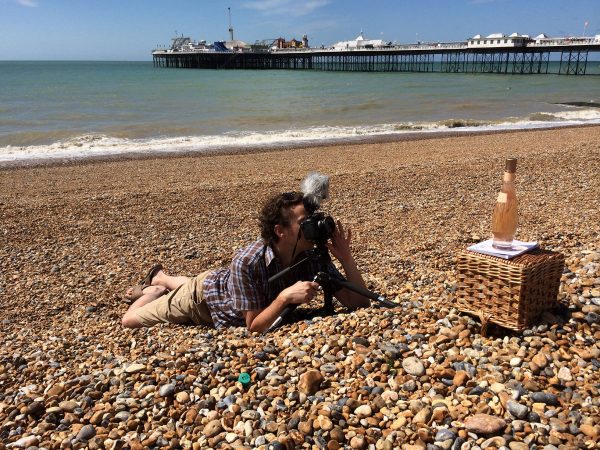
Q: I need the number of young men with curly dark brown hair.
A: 1